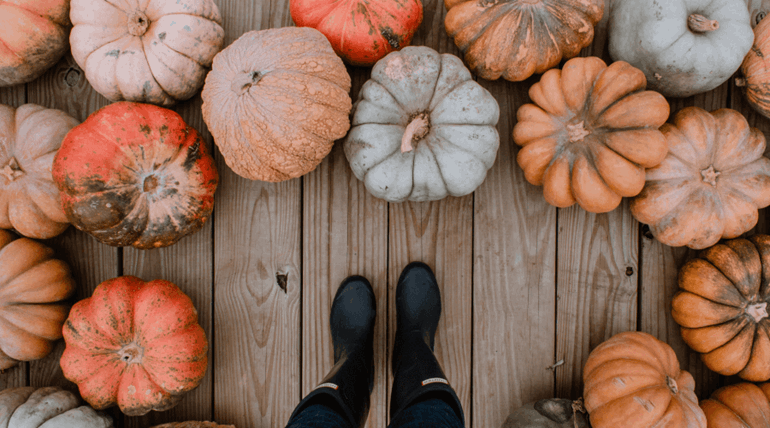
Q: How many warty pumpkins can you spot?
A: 1